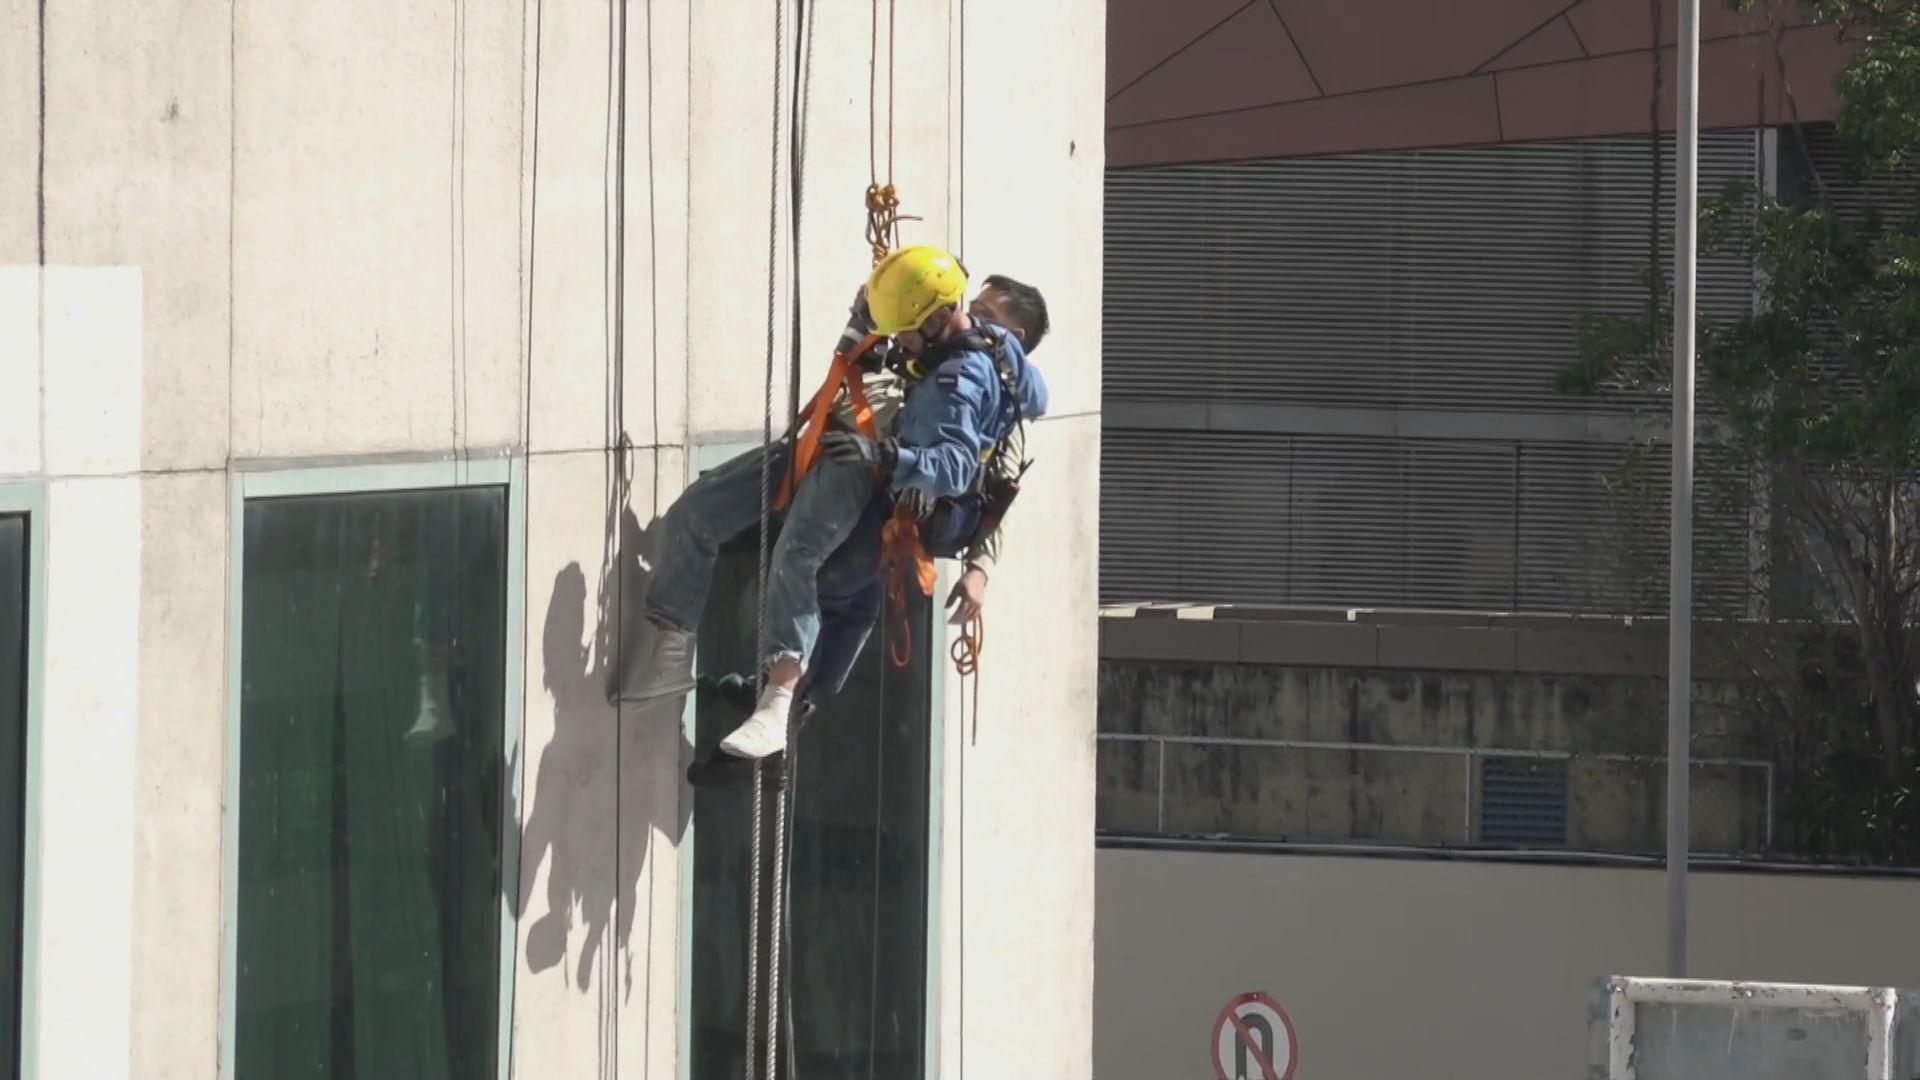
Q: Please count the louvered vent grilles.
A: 1